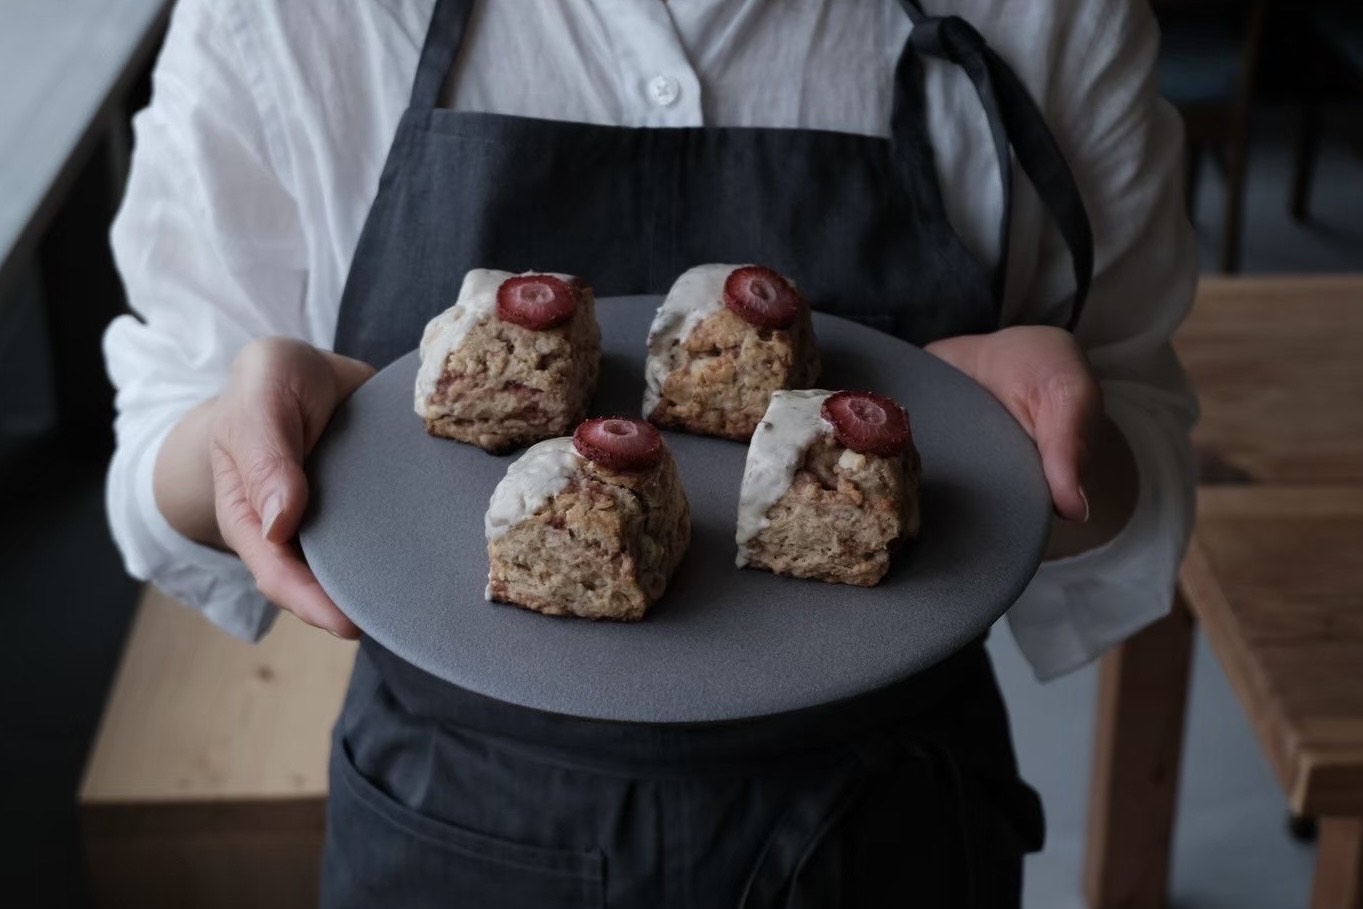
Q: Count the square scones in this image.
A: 4